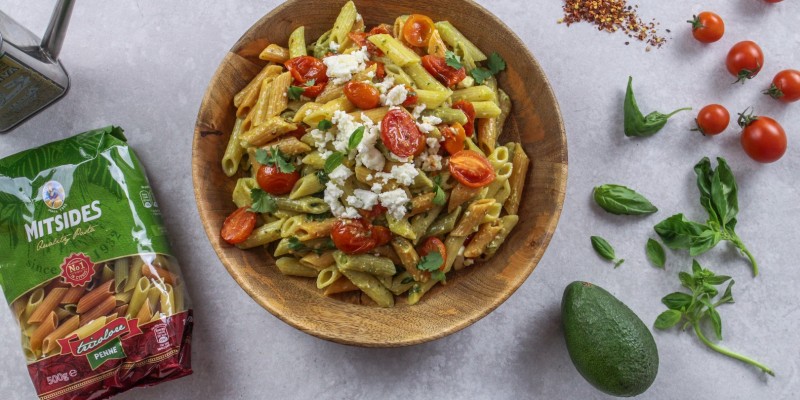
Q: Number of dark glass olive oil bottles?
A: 0